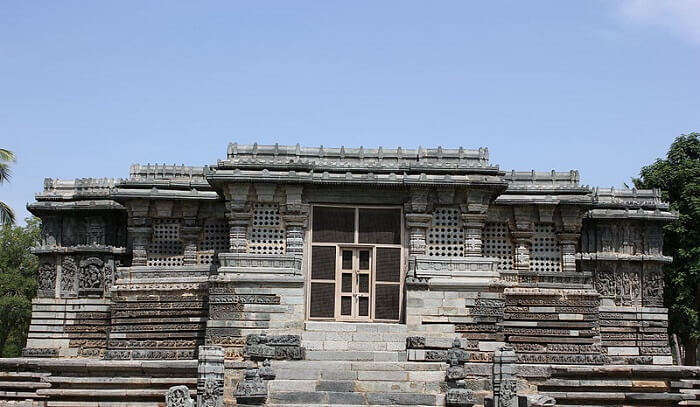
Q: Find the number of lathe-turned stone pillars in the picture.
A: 8